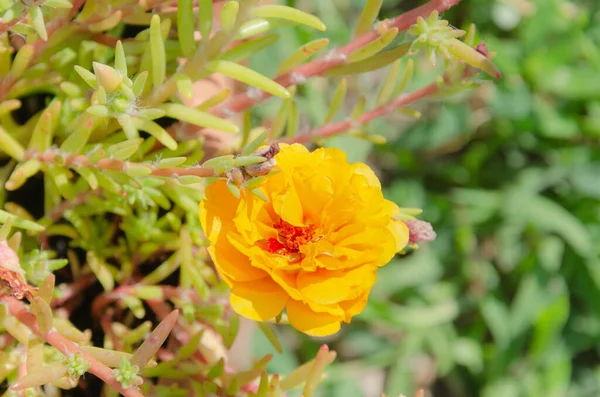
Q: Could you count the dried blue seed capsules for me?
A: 0